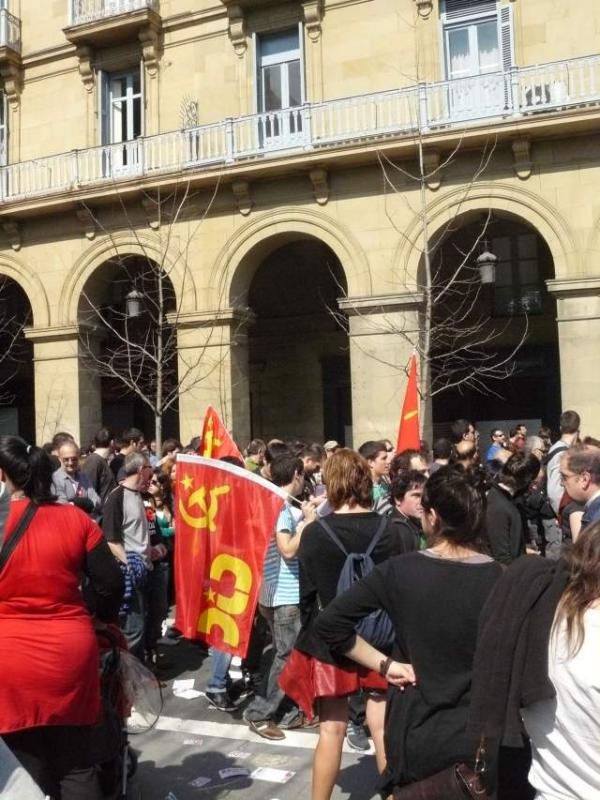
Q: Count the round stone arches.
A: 4